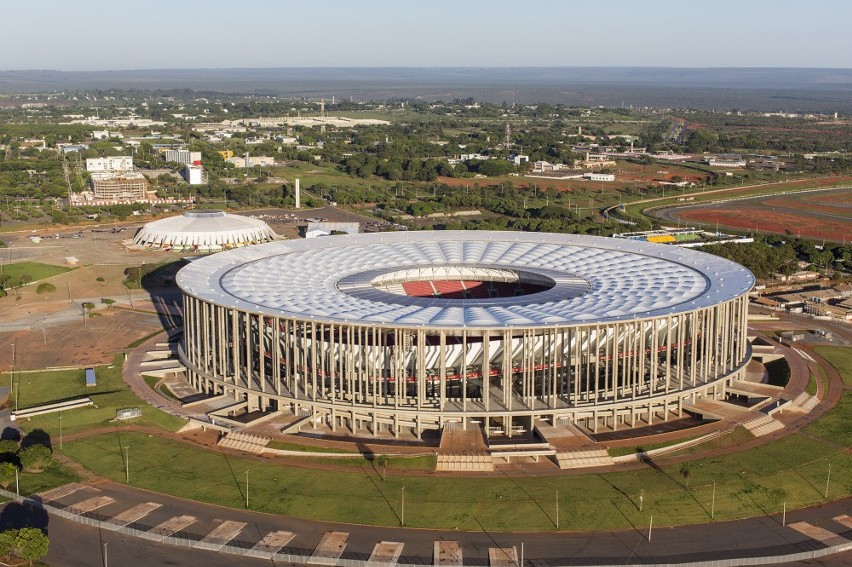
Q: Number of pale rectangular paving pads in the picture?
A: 12